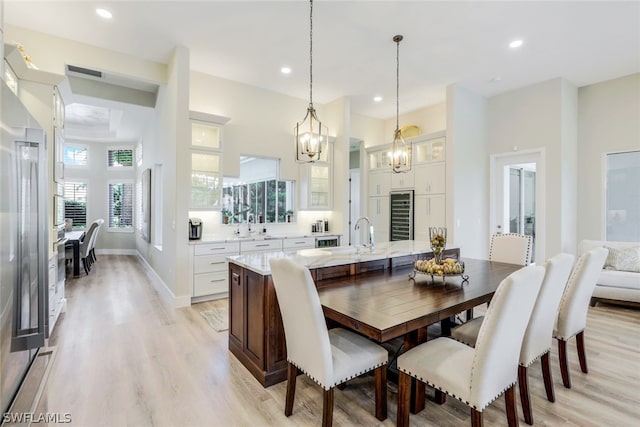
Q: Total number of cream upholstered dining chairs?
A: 5